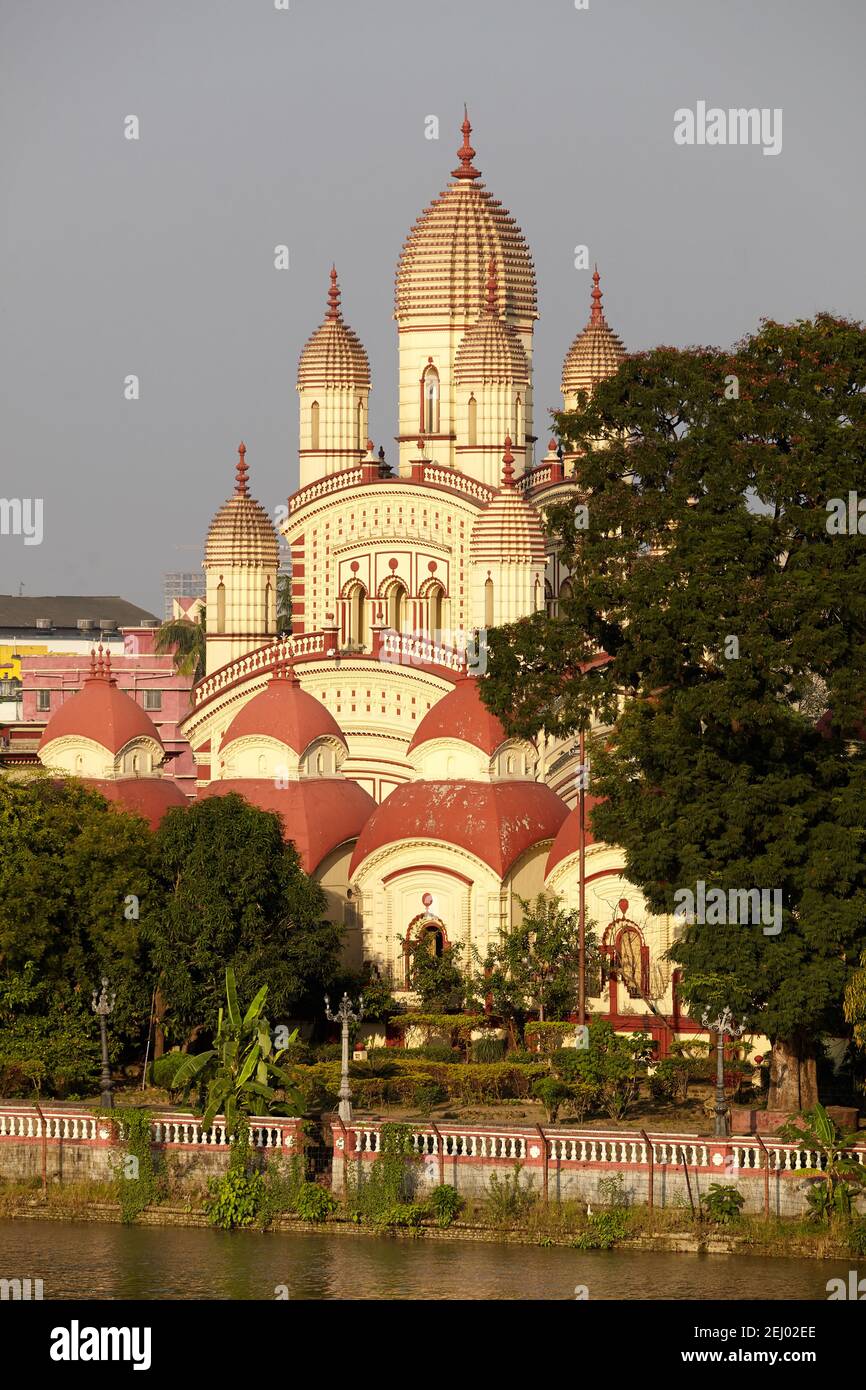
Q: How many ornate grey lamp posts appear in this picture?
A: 3